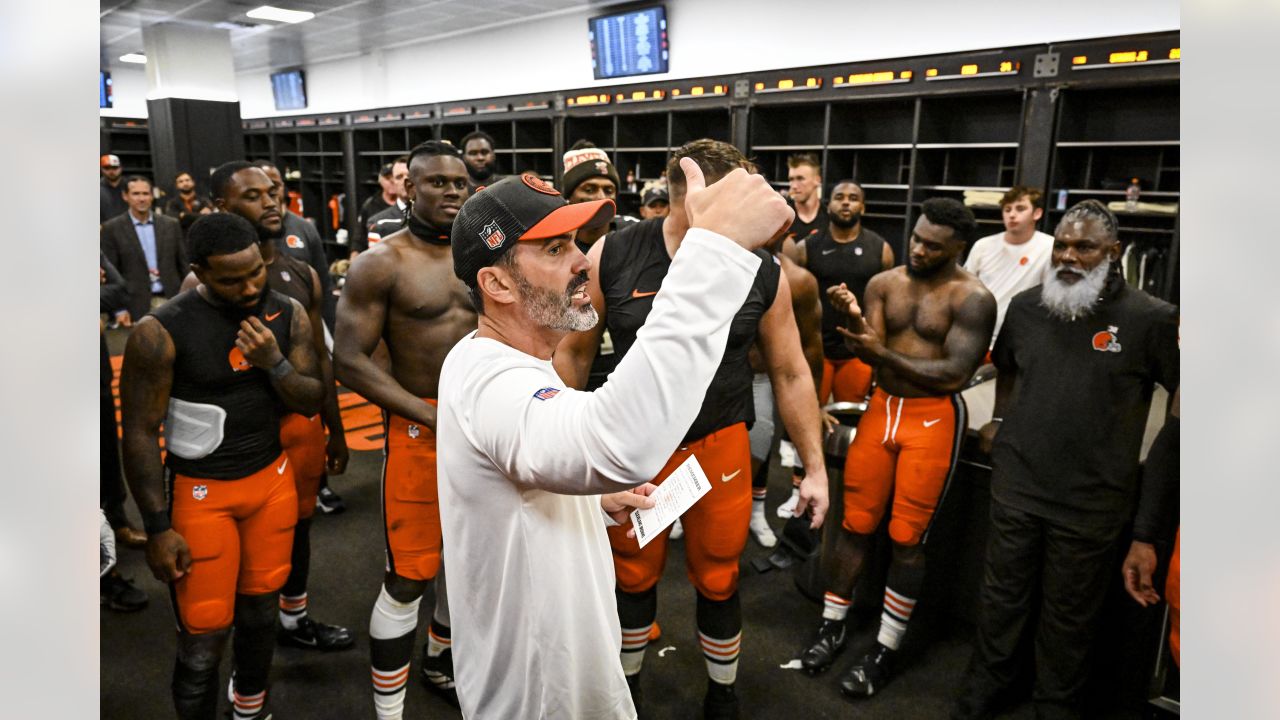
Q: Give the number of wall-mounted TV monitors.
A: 3